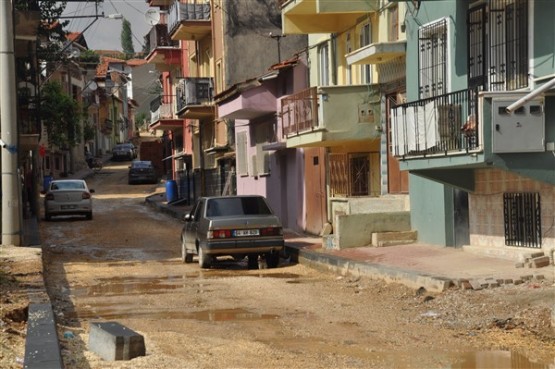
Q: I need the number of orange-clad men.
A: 0